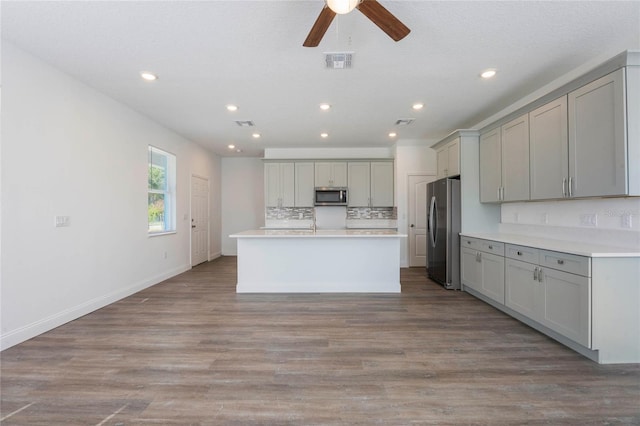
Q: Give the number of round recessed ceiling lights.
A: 9